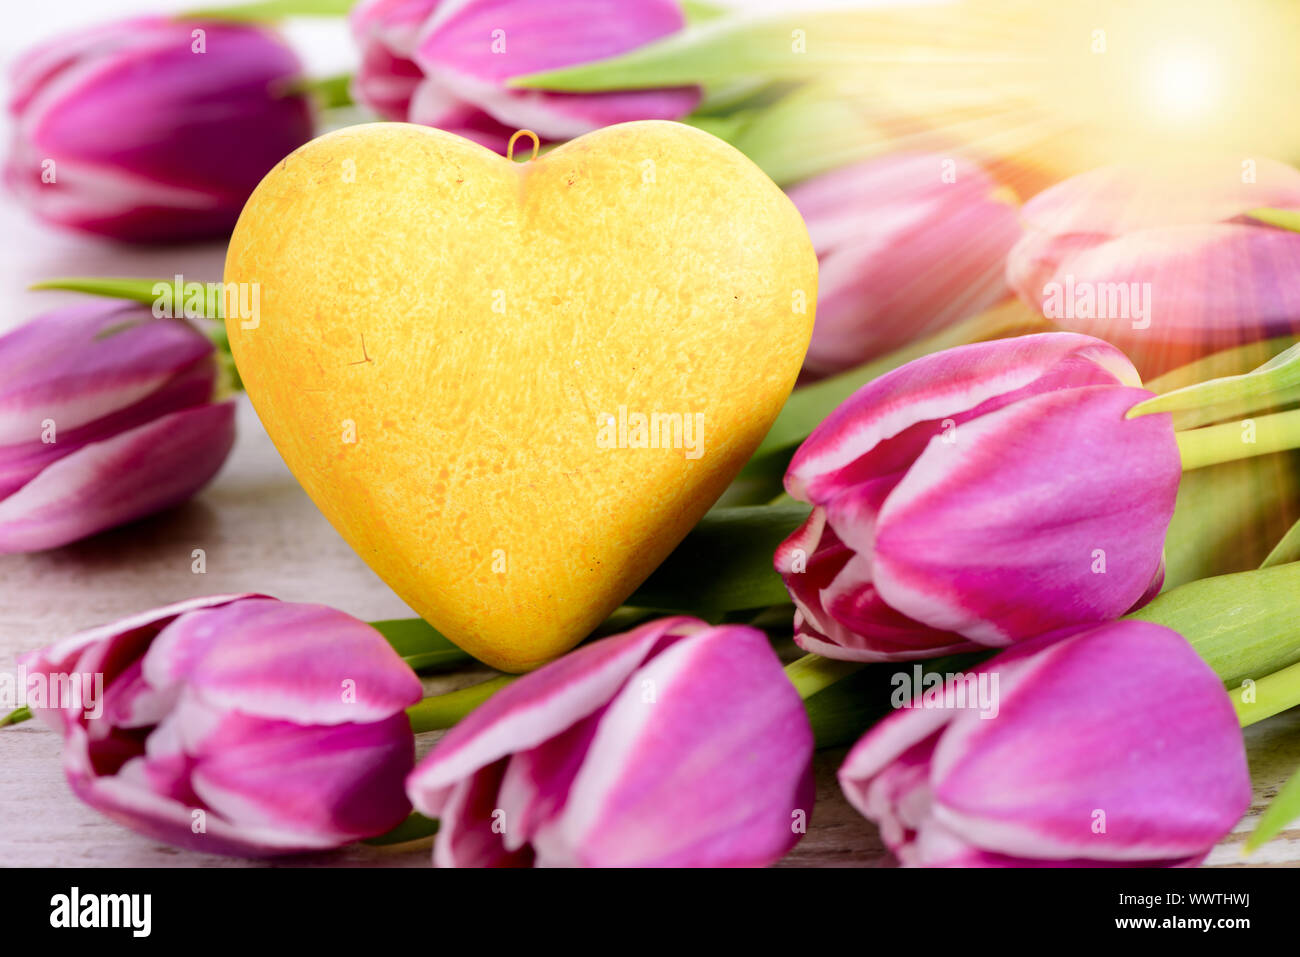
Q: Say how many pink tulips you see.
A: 9